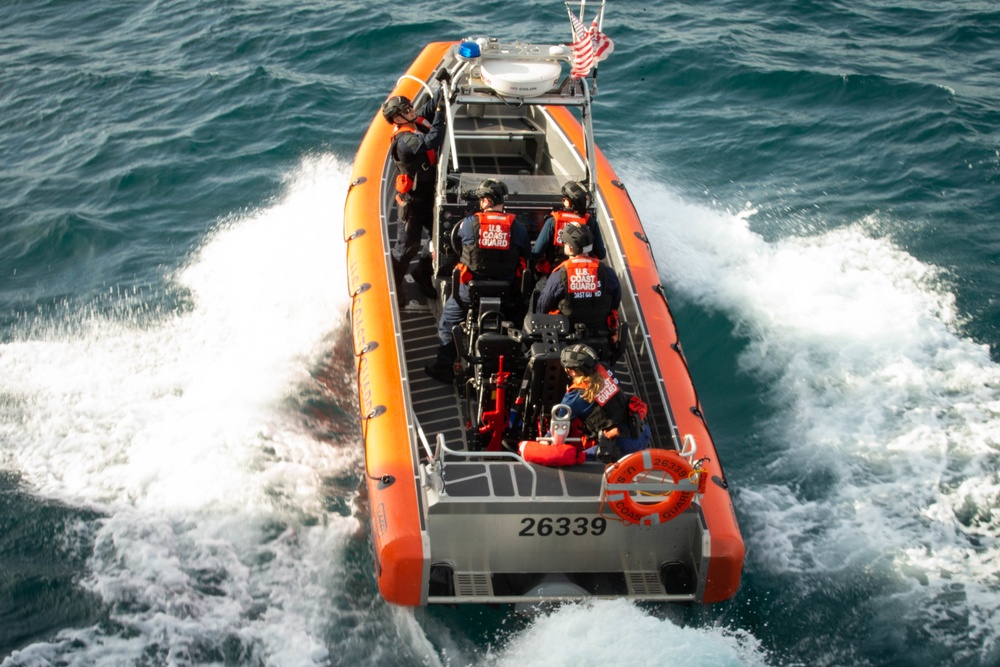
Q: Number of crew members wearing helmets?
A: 5